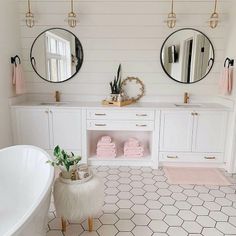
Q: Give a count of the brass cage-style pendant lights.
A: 4